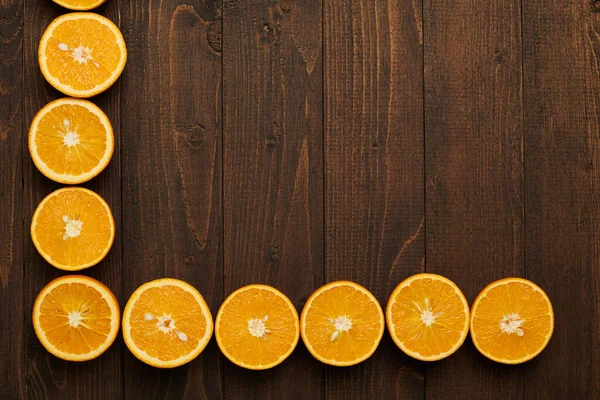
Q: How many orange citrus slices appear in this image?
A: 10